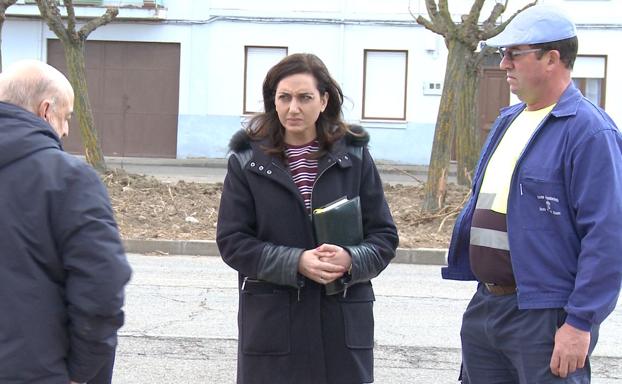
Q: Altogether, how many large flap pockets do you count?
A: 2